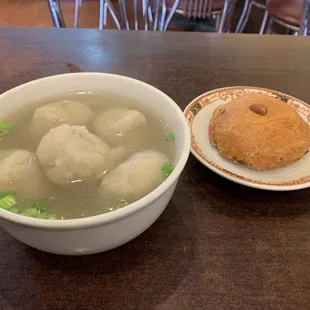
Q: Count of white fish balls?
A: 5